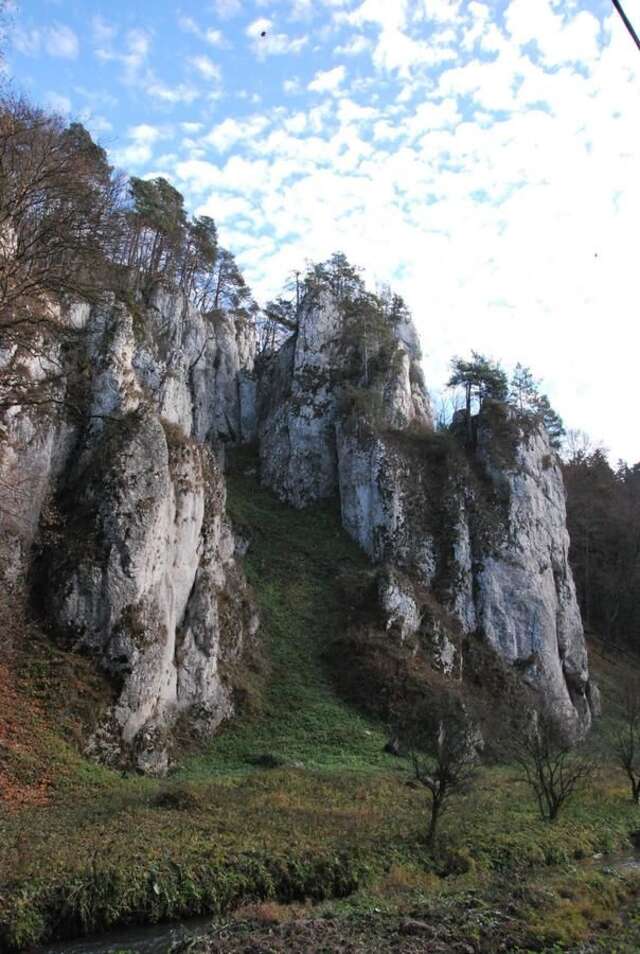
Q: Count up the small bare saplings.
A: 3